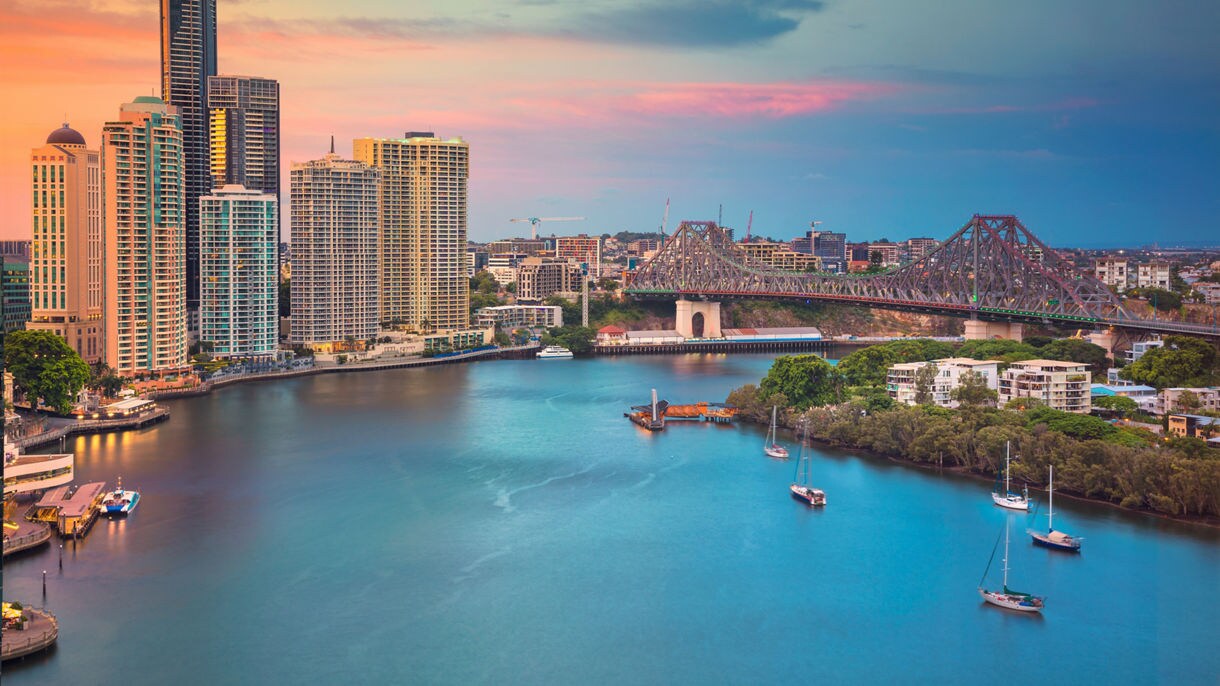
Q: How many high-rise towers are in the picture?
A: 7